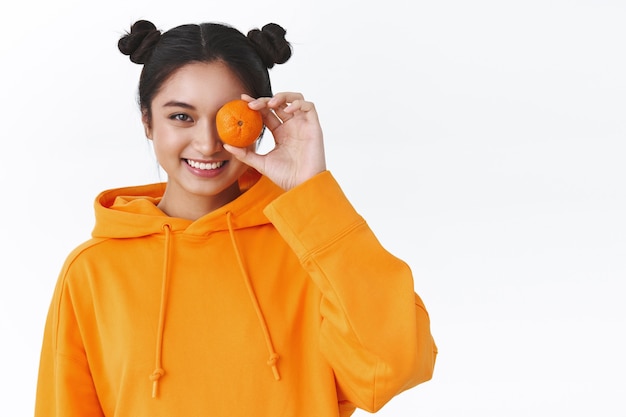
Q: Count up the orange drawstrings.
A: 2